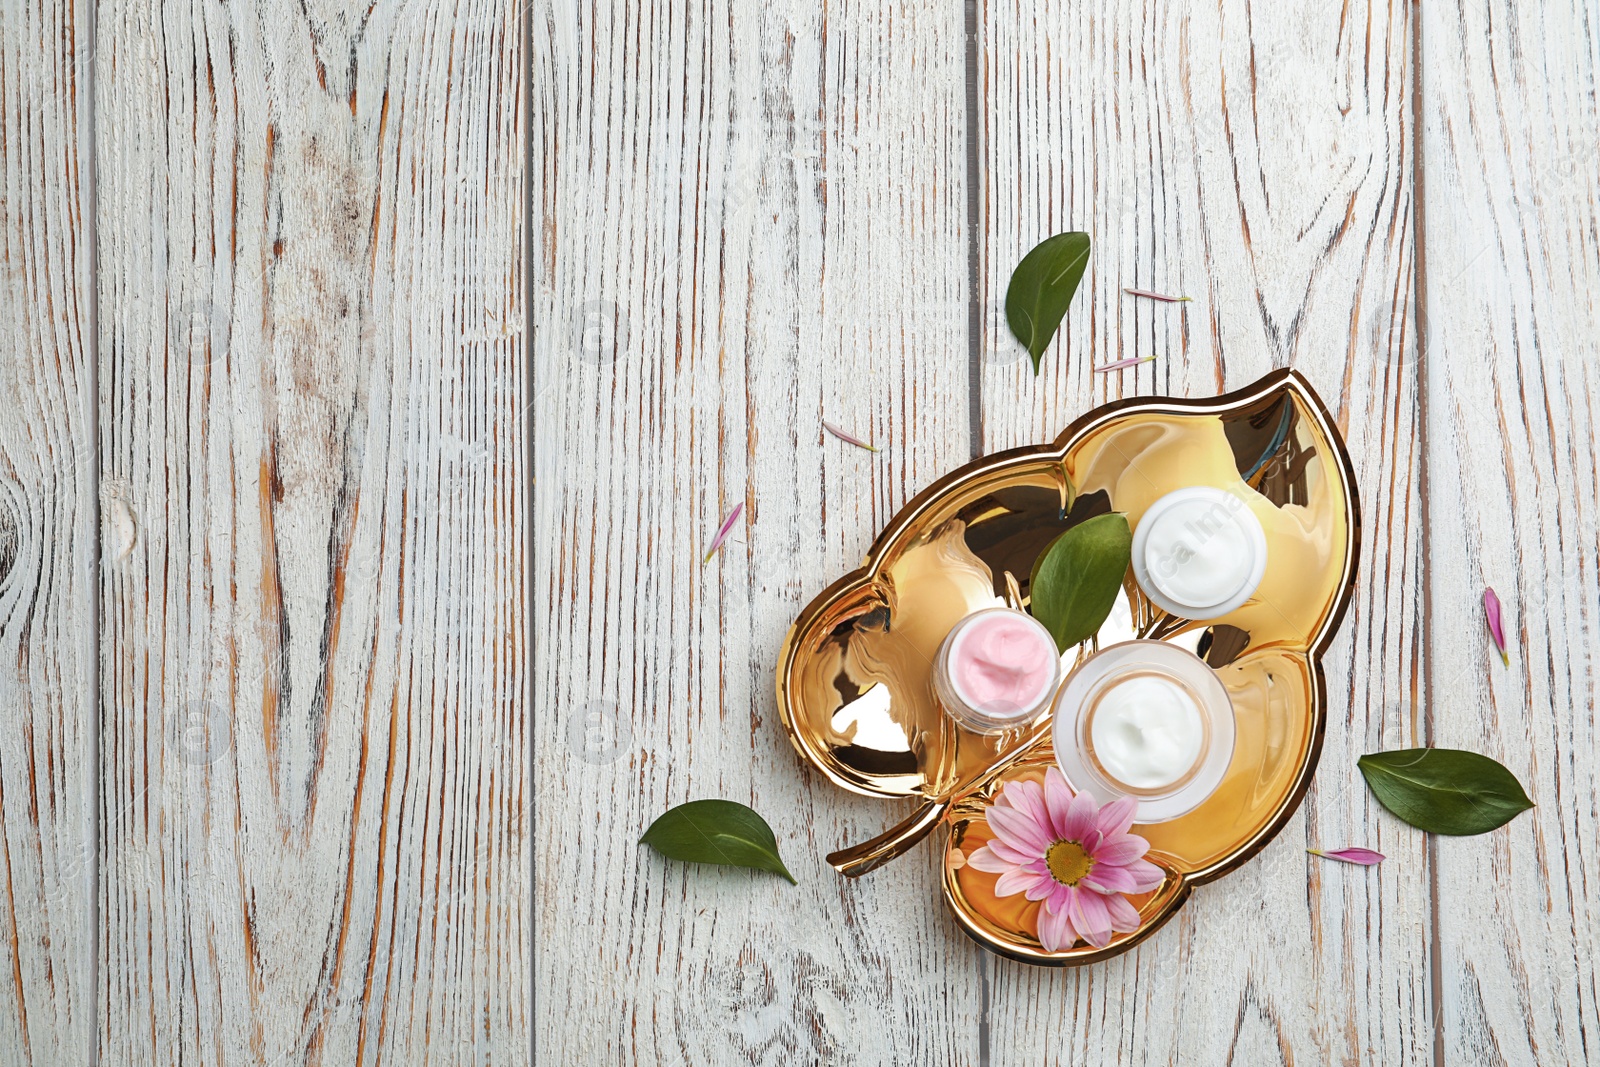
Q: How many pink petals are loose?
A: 6